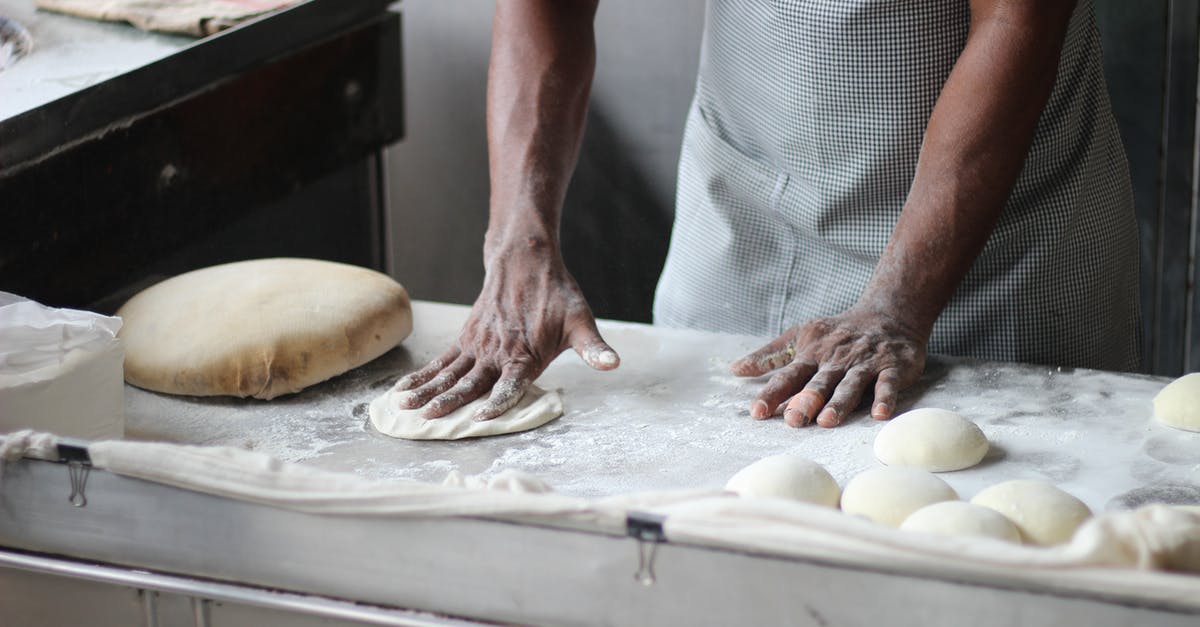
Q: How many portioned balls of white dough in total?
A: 6